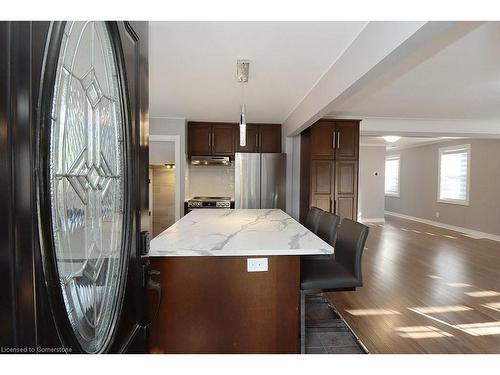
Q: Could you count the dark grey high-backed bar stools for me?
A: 3